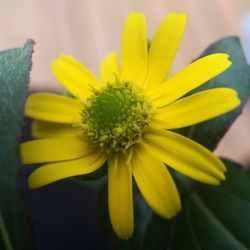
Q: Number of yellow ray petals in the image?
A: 13